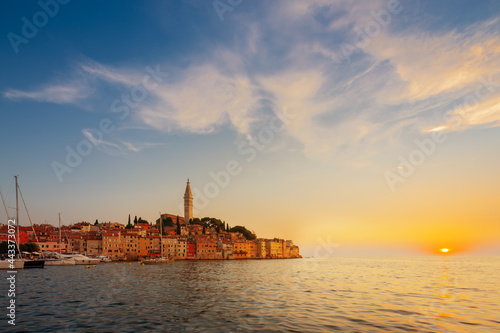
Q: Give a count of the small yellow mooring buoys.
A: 7